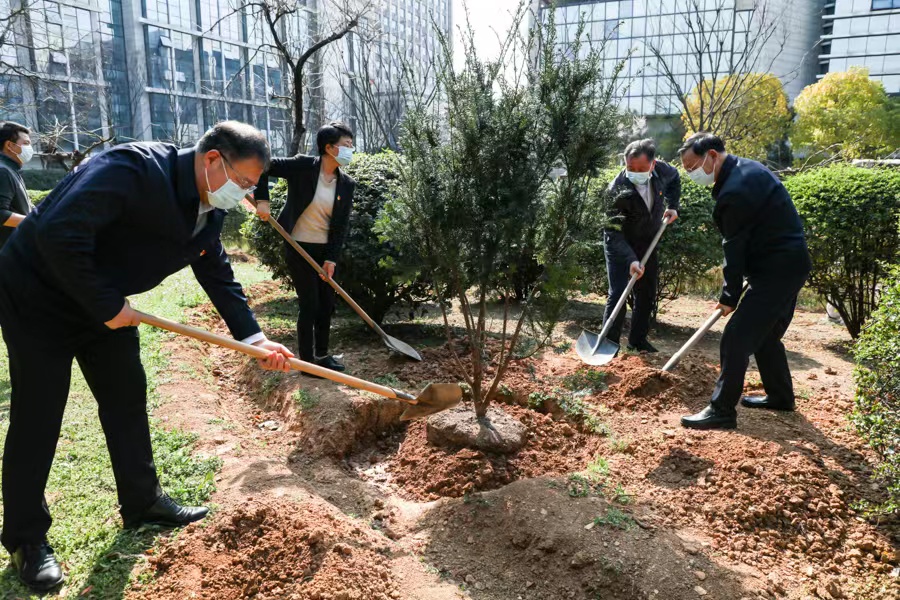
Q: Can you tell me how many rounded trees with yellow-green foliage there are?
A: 2